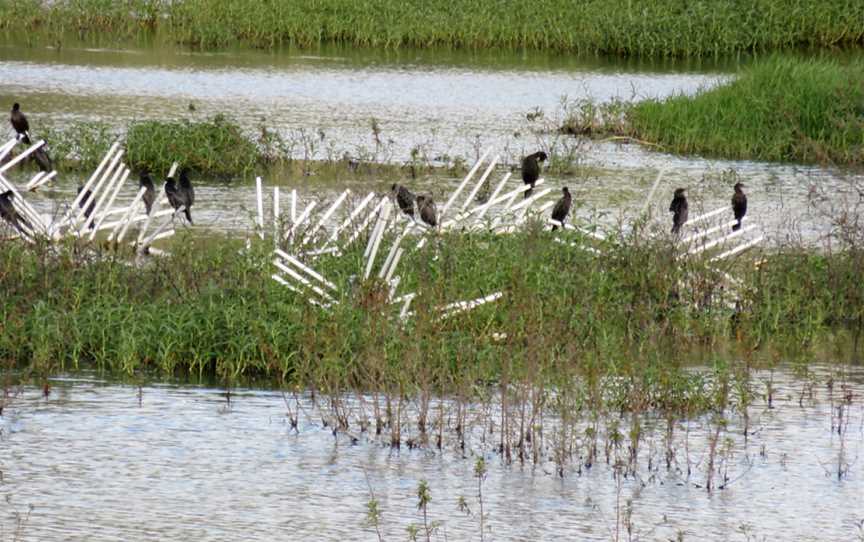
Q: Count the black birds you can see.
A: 13